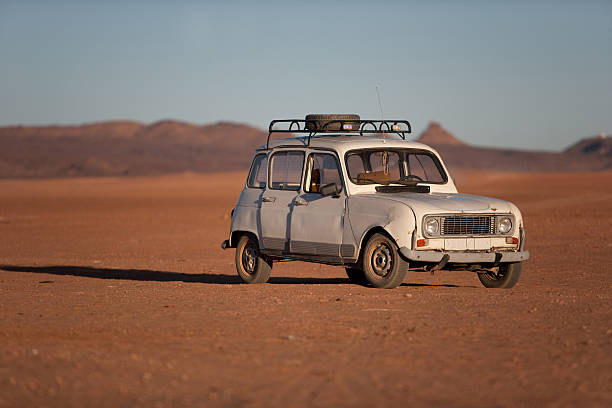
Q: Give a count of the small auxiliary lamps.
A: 2